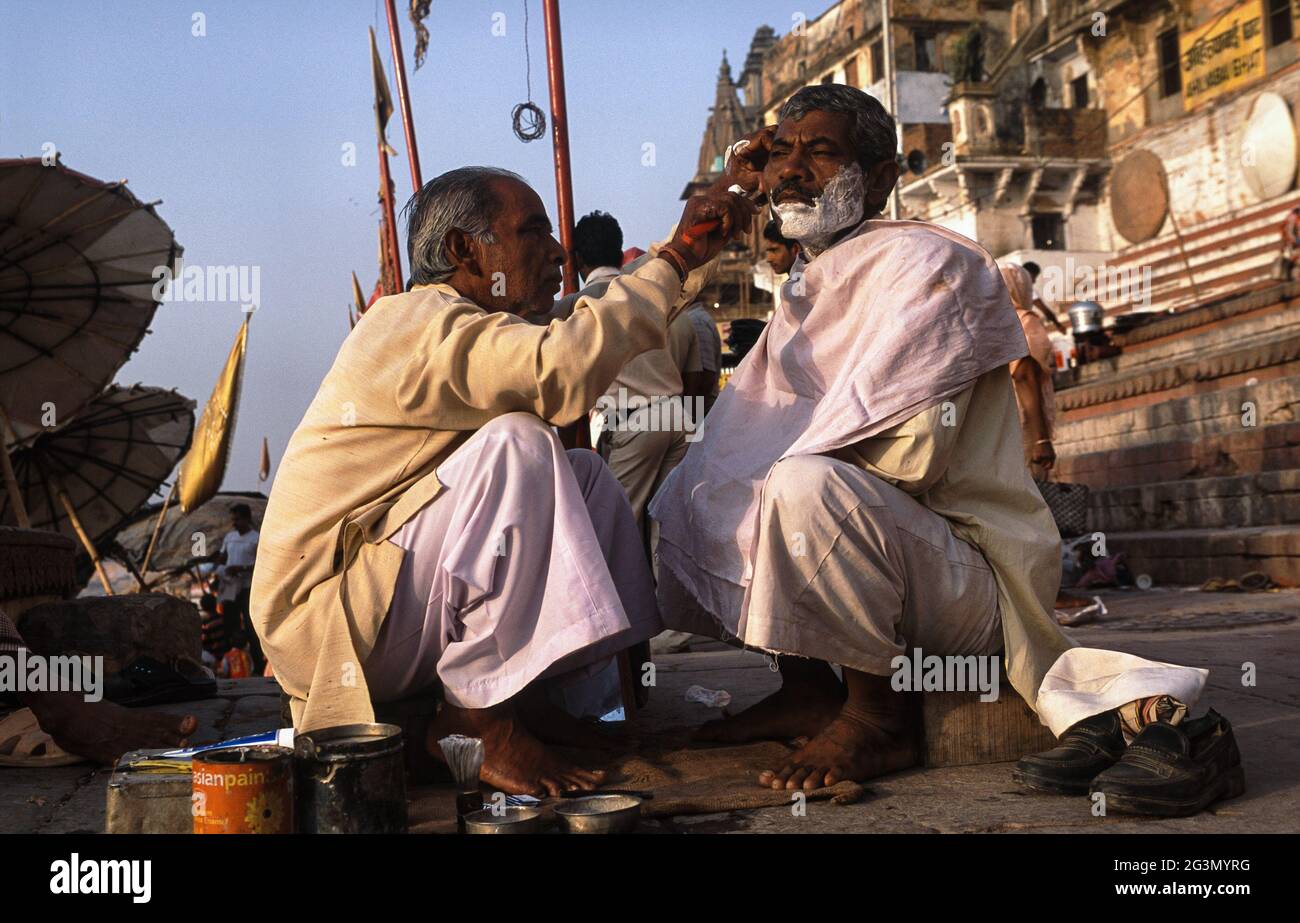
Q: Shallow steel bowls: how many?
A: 2